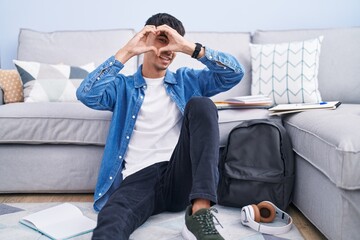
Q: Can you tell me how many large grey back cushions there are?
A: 3